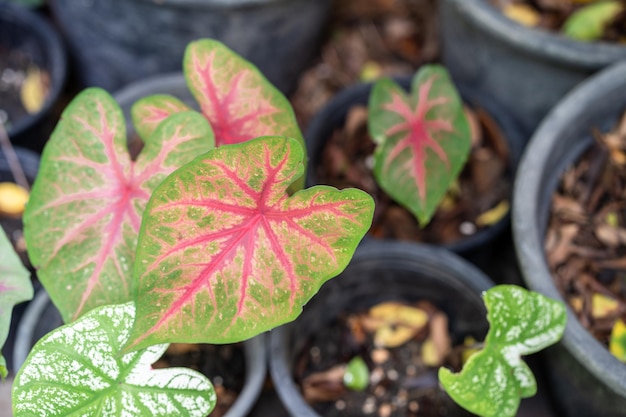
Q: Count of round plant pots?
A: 9